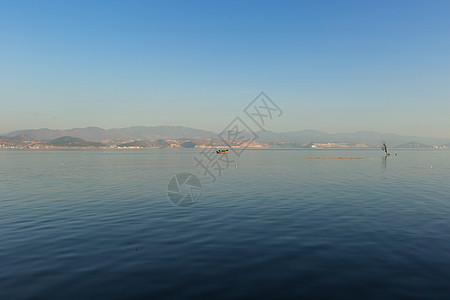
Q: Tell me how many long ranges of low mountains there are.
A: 1